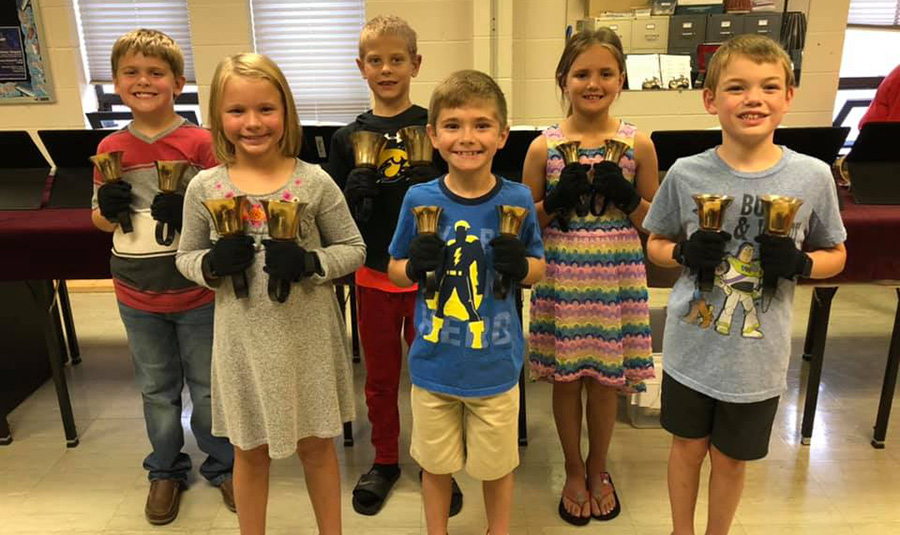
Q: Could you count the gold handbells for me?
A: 12